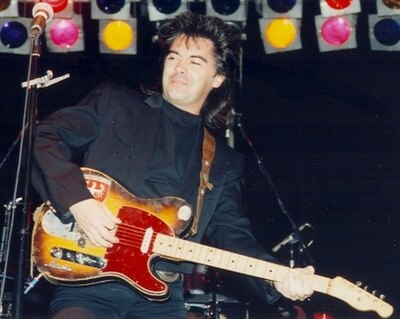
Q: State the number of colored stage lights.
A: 14